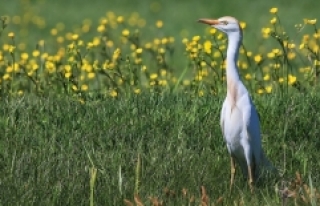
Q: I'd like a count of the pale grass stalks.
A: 3